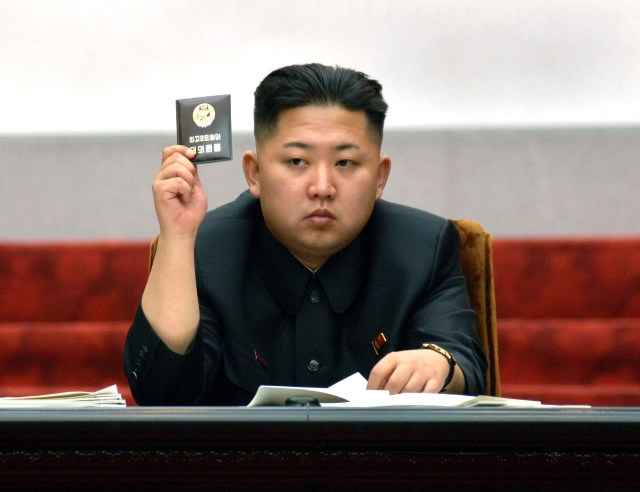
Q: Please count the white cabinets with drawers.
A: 0